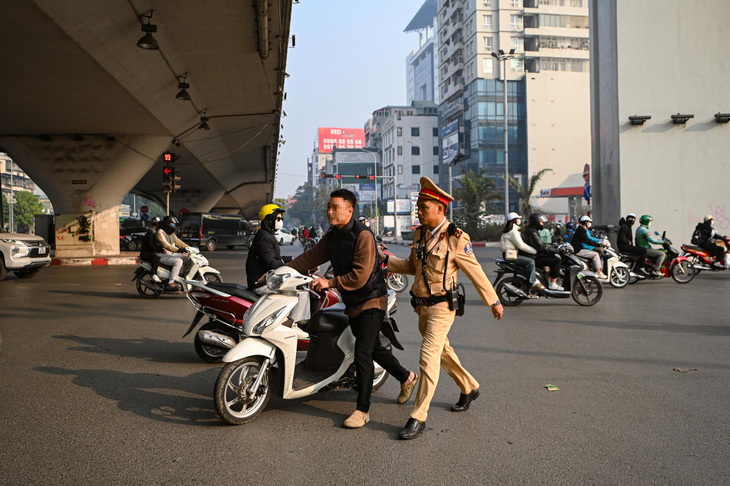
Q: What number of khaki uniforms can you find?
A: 1